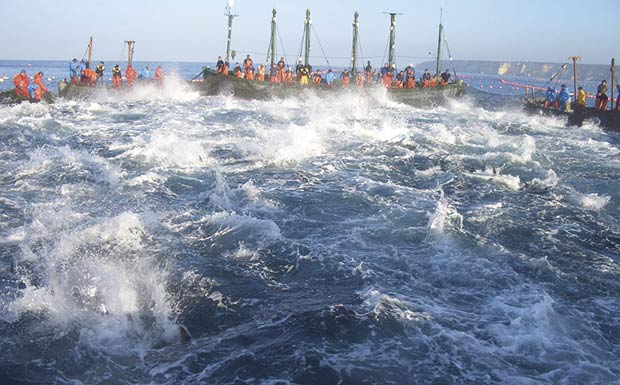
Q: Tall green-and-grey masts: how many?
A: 6